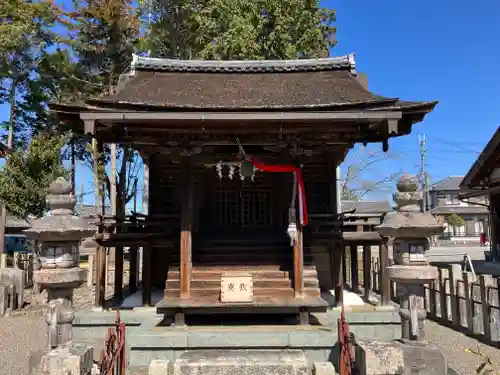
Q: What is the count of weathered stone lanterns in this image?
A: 2